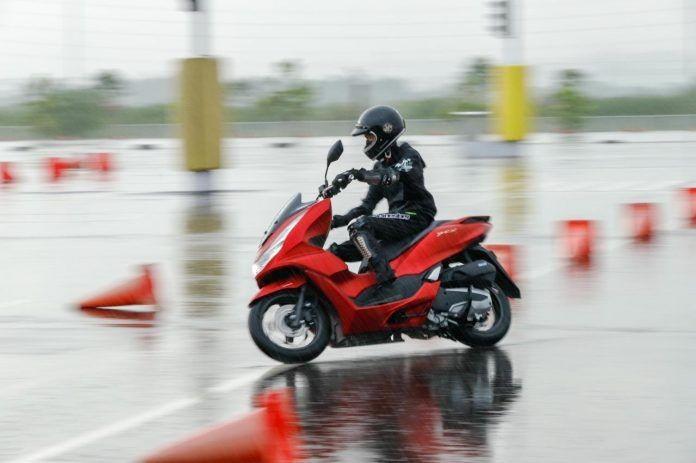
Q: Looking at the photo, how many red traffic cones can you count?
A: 9